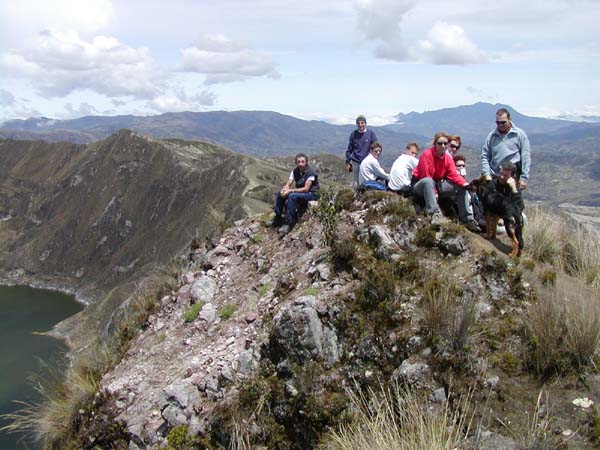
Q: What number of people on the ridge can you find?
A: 9